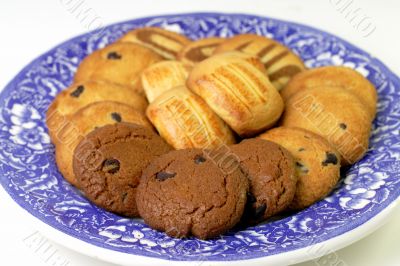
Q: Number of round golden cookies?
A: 6